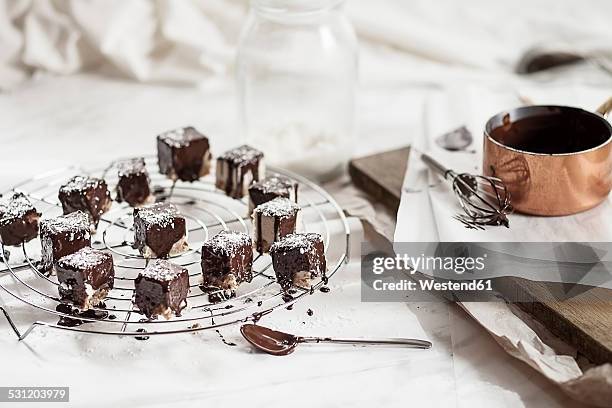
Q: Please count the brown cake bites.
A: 13